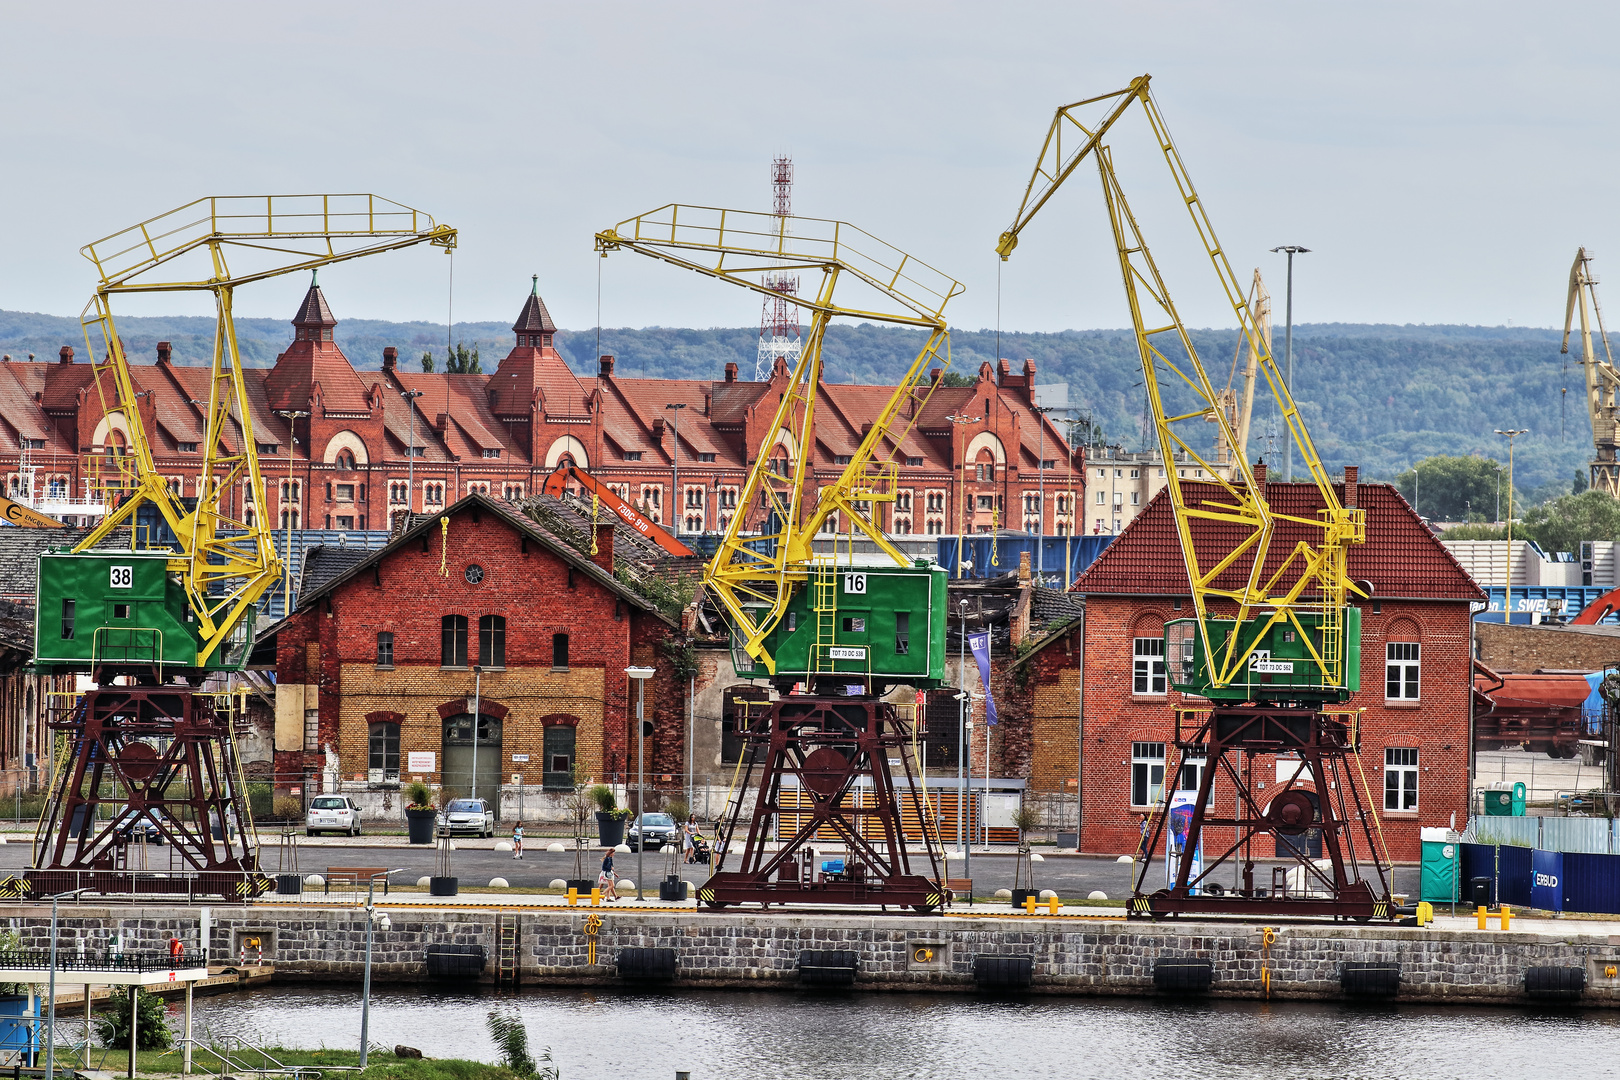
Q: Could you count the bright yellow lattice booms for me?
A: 3